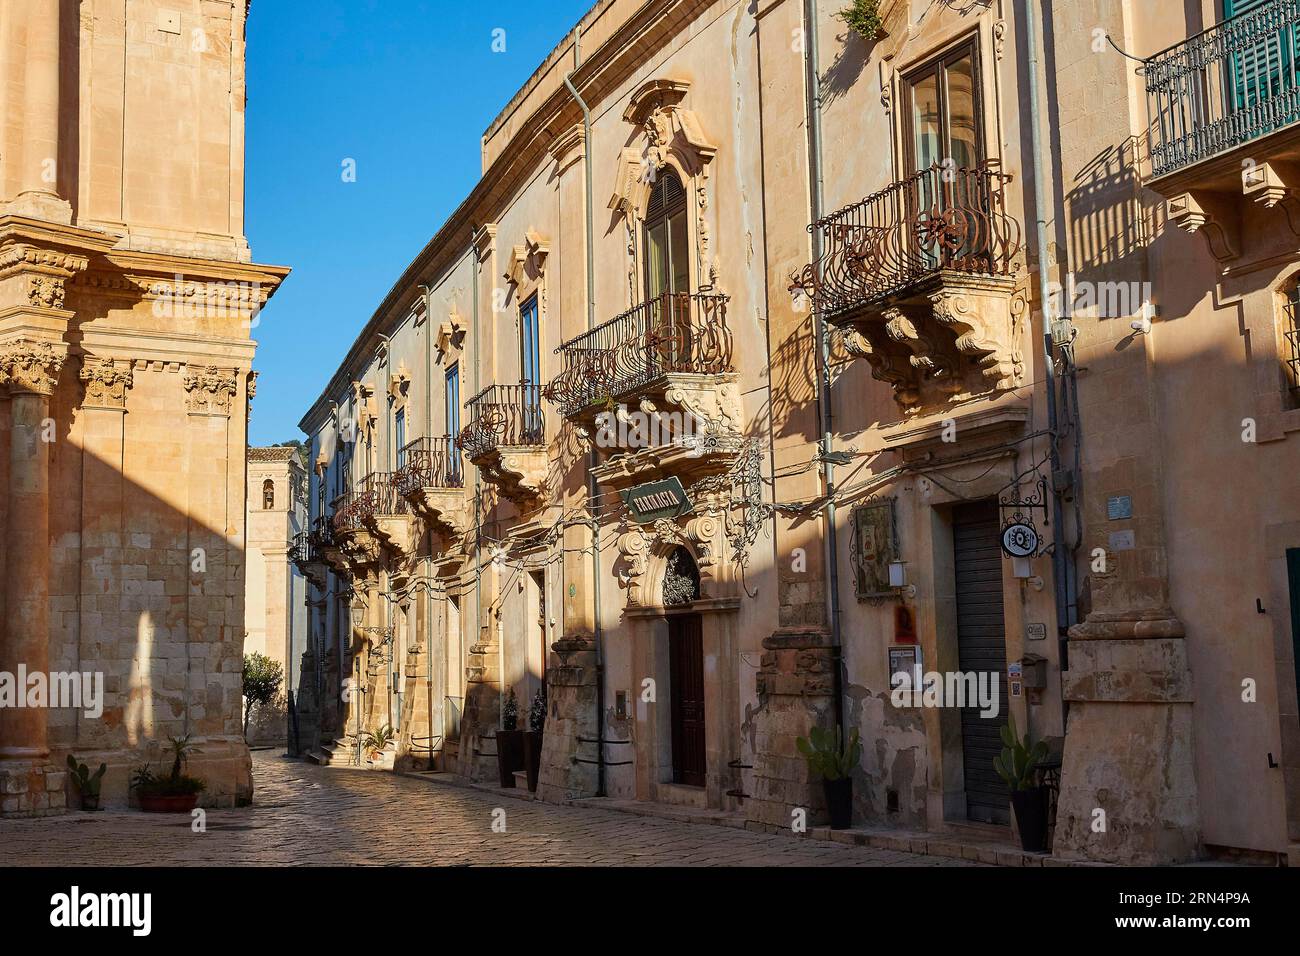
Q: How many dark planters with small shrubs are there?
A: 2